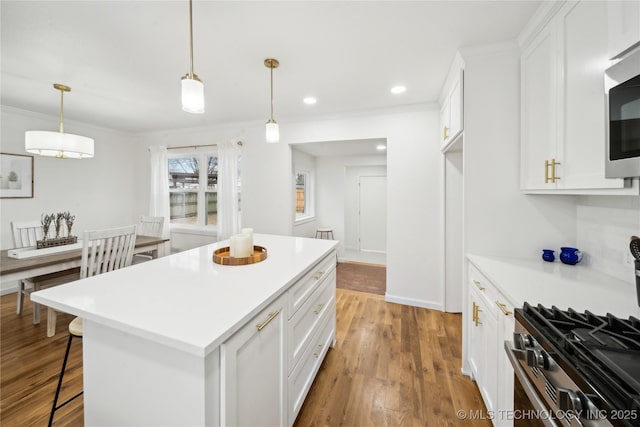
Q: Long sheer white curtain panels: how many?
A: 2